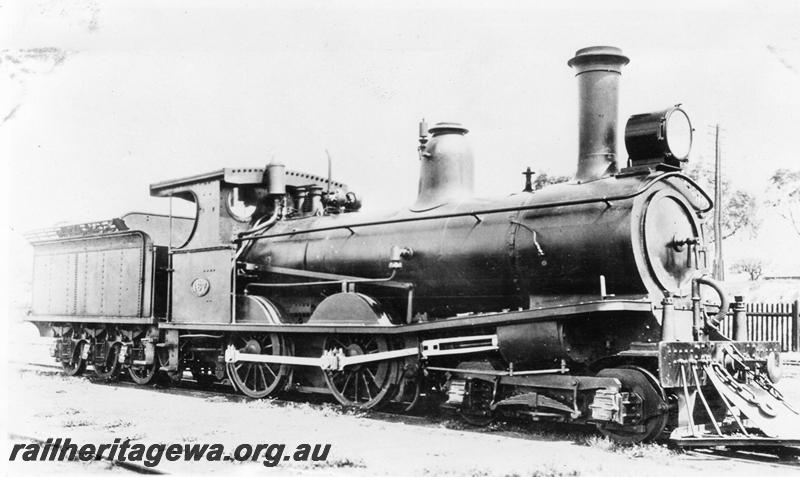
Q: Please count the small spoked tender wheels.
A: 3